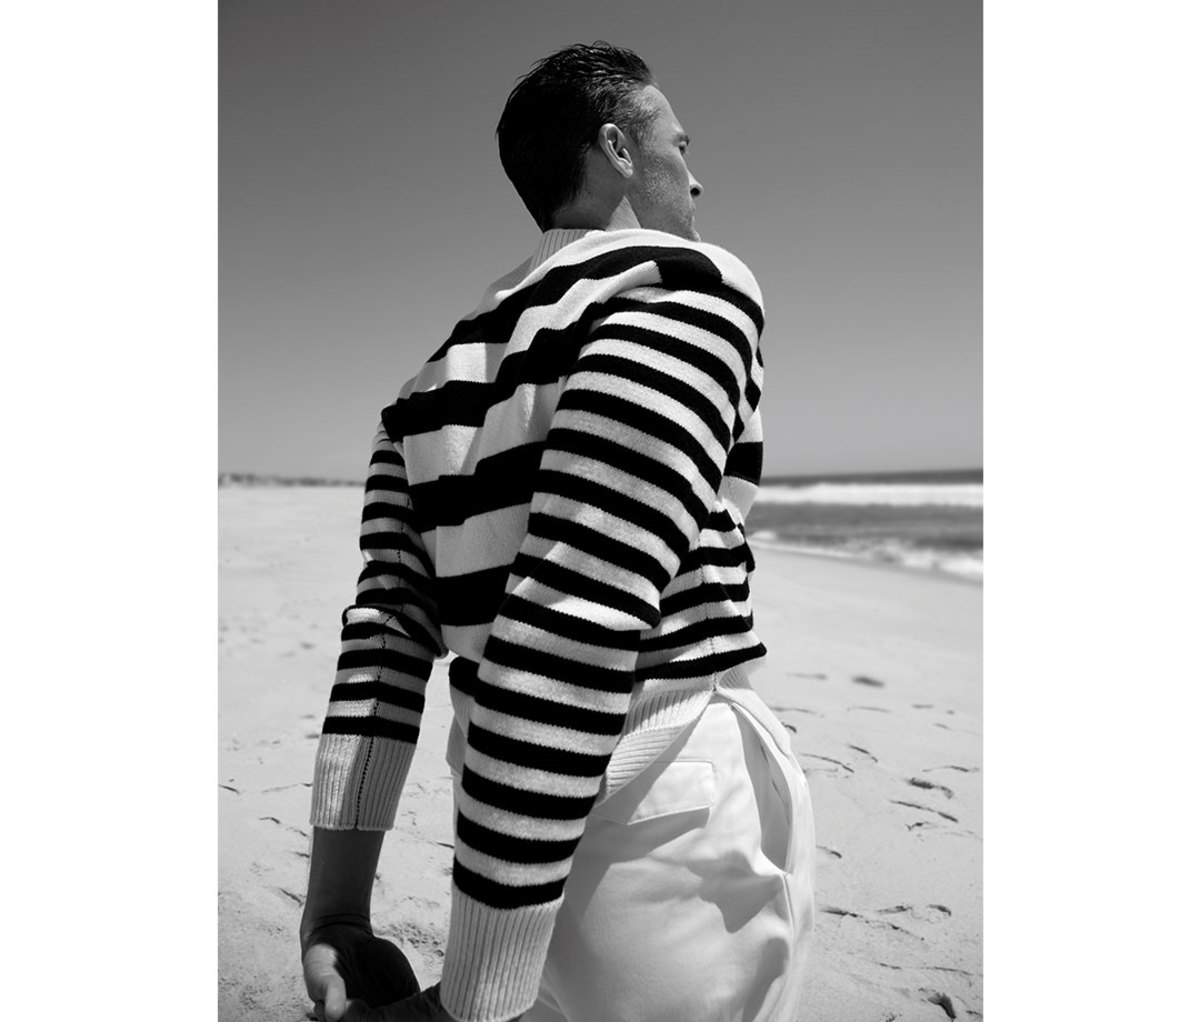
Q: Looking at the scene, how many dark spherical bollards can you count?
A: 0